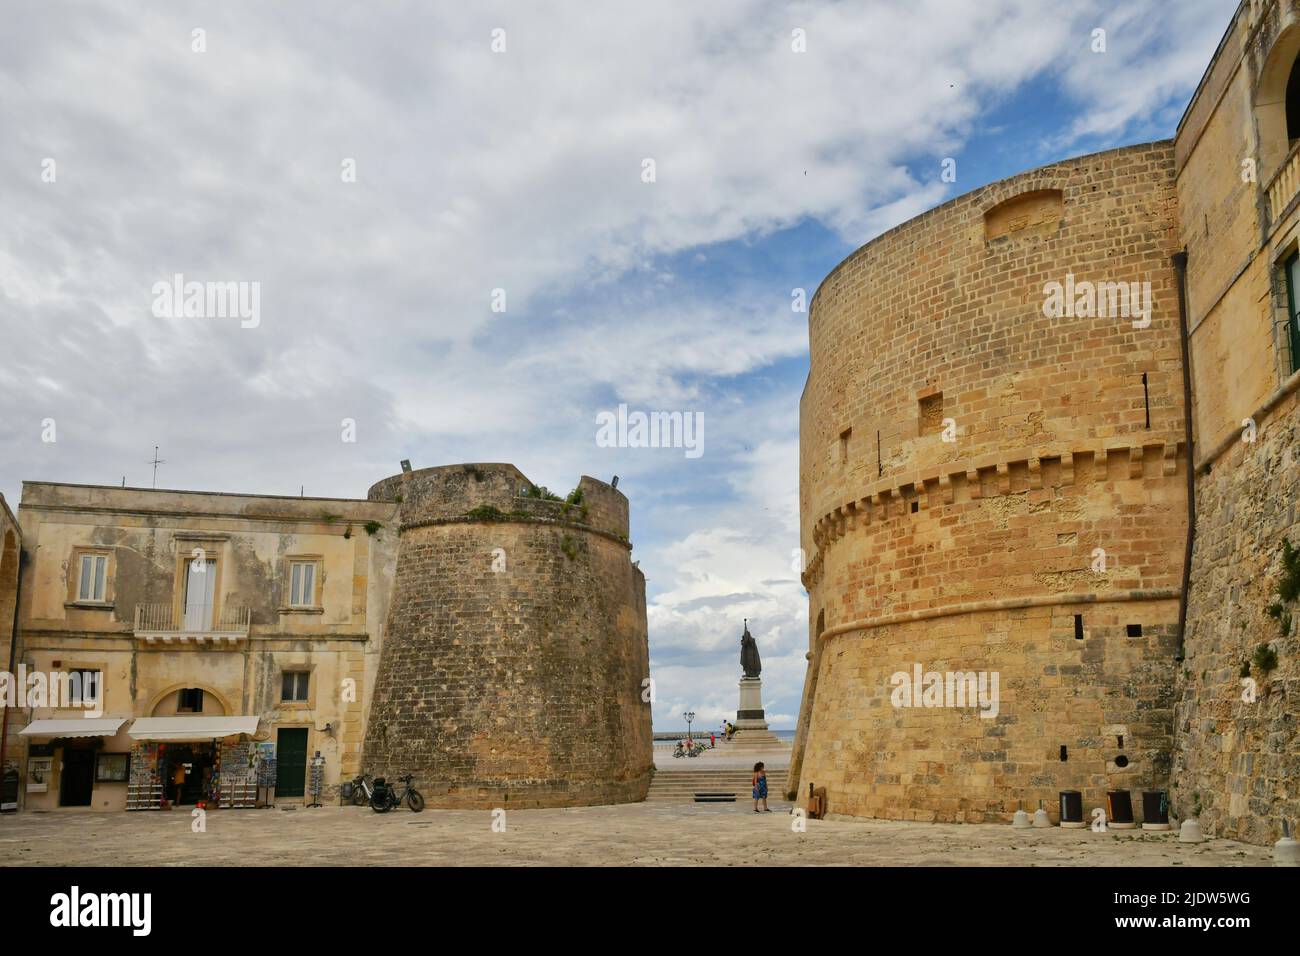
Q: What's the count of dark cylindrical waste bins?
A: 3